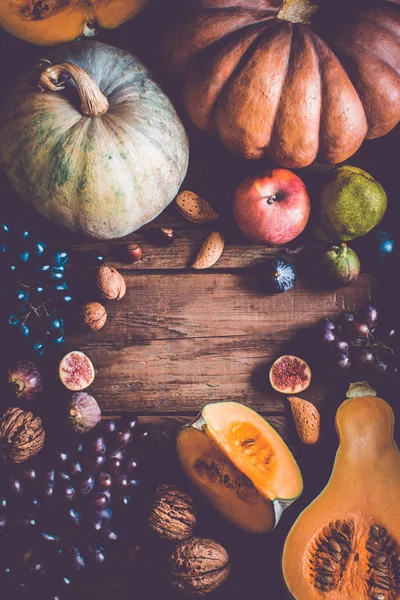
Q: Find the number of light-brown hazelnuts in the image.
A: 2